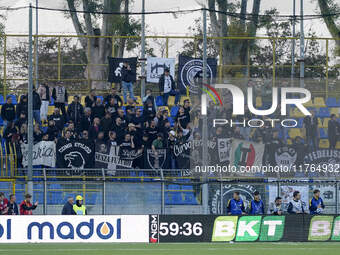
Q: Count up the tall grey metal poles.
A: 6